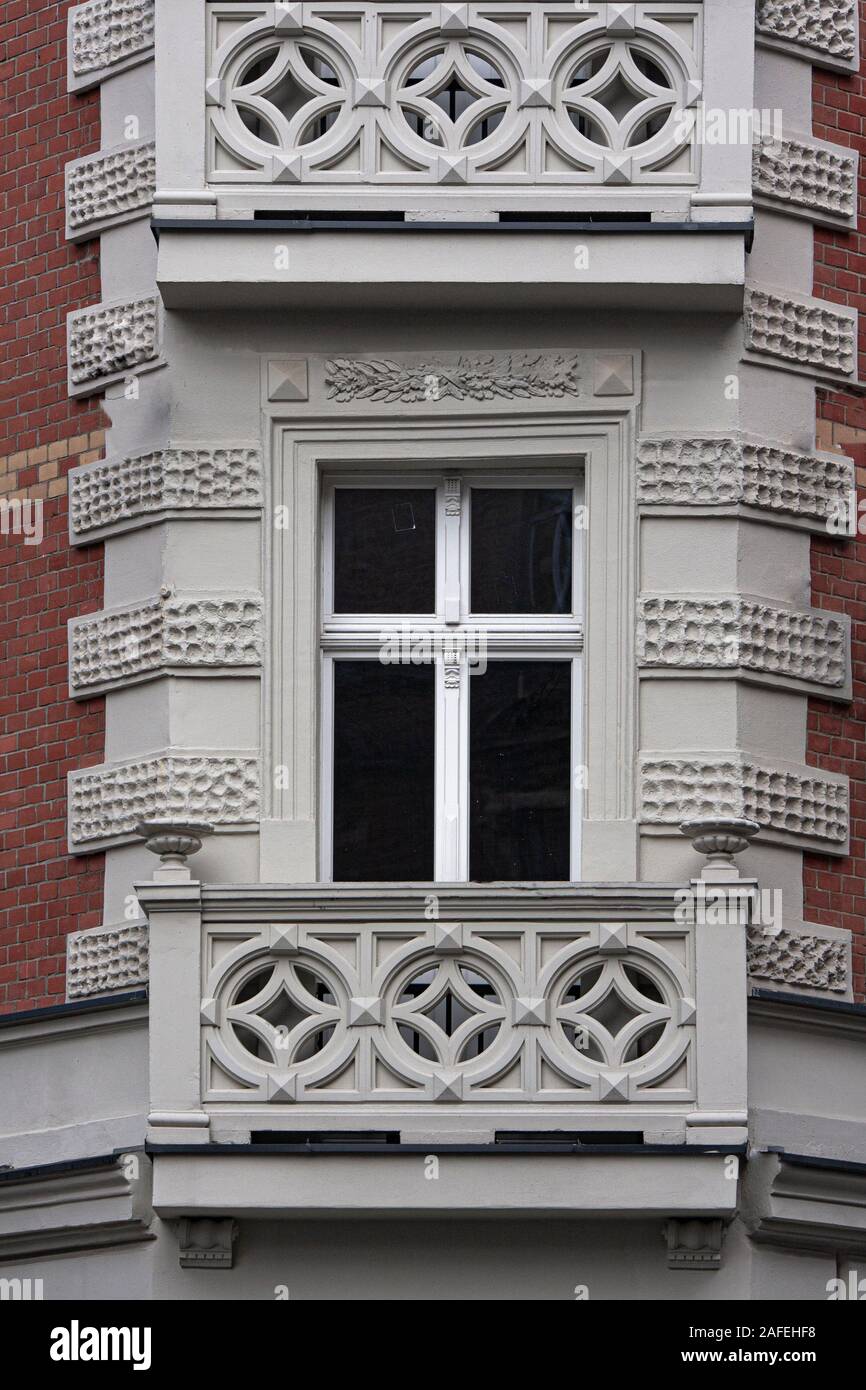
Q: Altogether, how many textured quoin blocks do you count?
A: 14